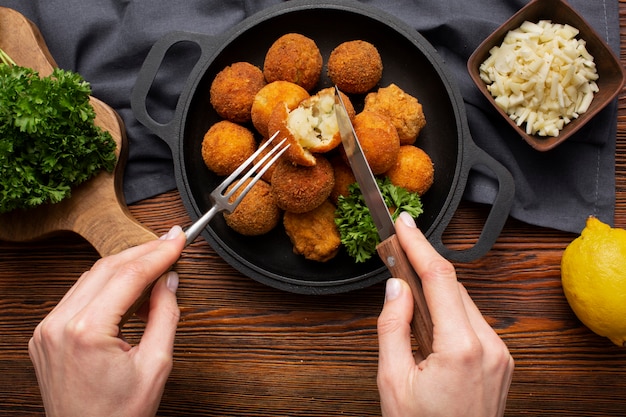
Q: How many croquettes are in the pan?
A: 14